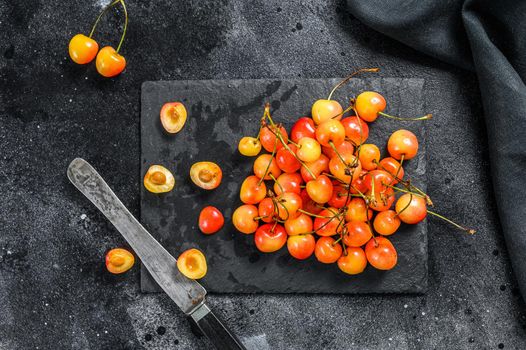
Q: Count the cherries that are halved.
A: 5